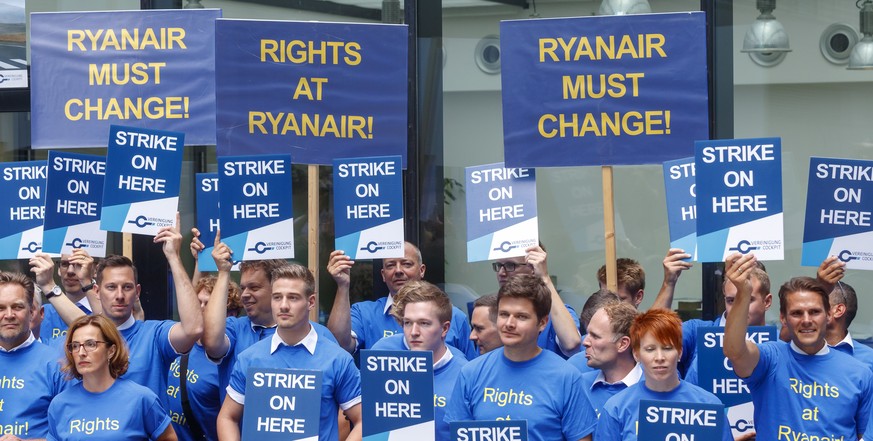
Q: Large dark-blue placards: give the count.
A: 3